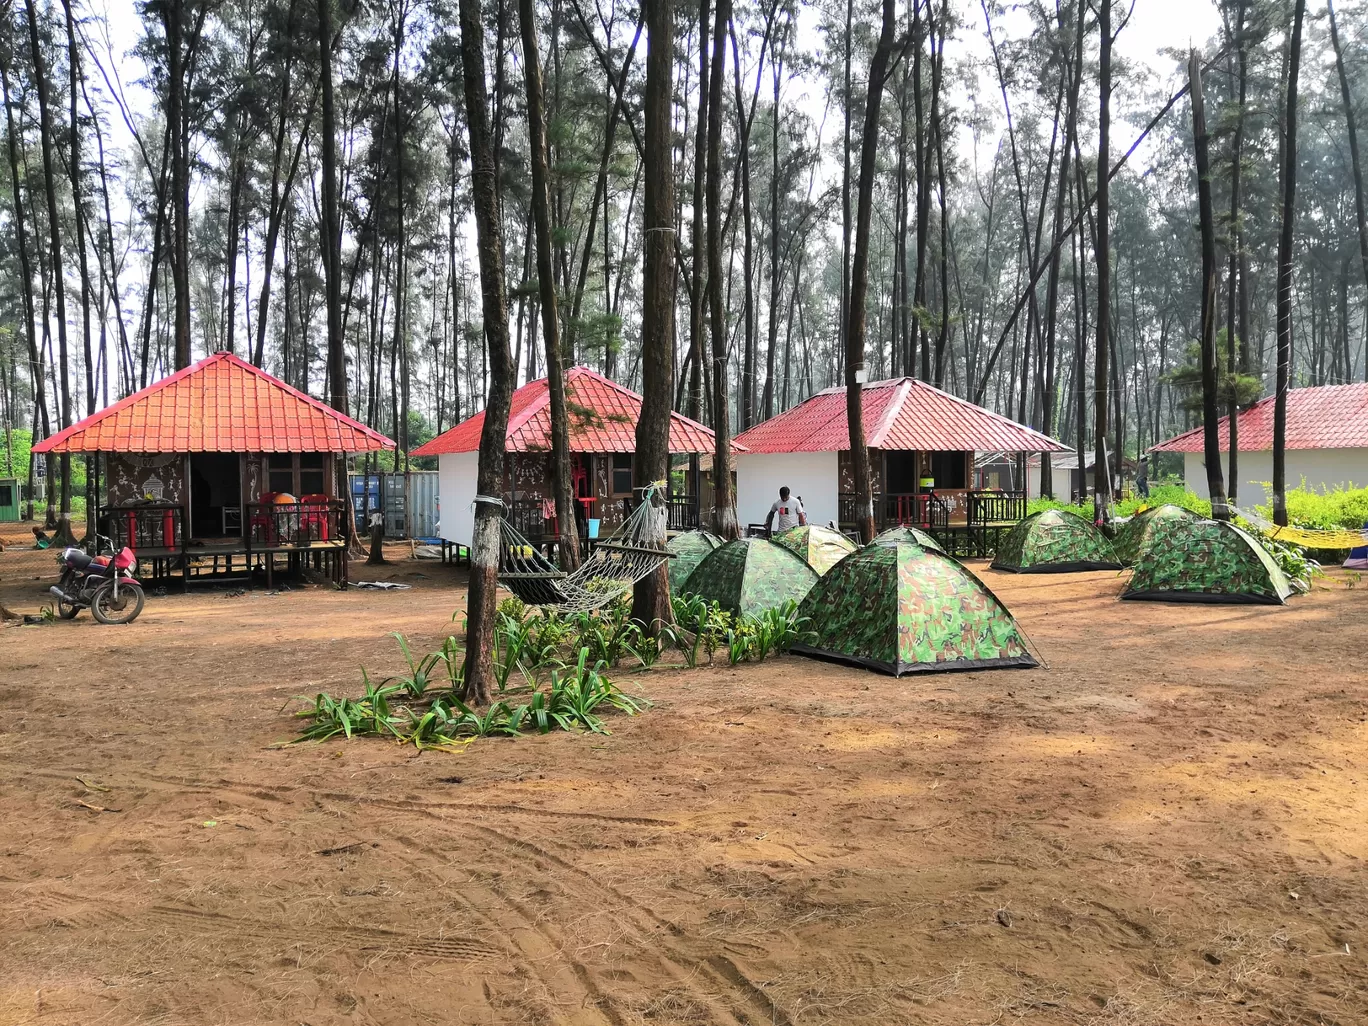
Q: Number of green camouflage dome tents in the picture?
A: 8